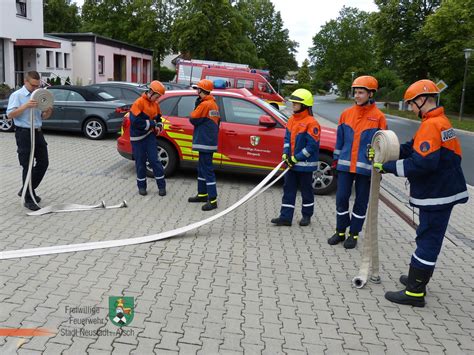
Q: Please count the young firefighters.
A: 5